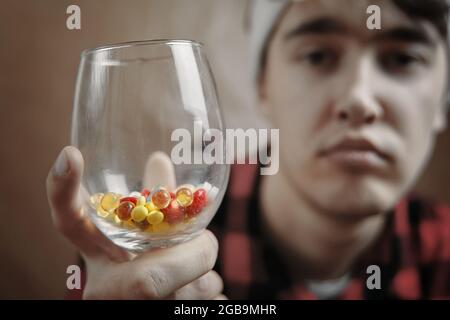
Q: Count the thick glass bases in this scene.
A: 1